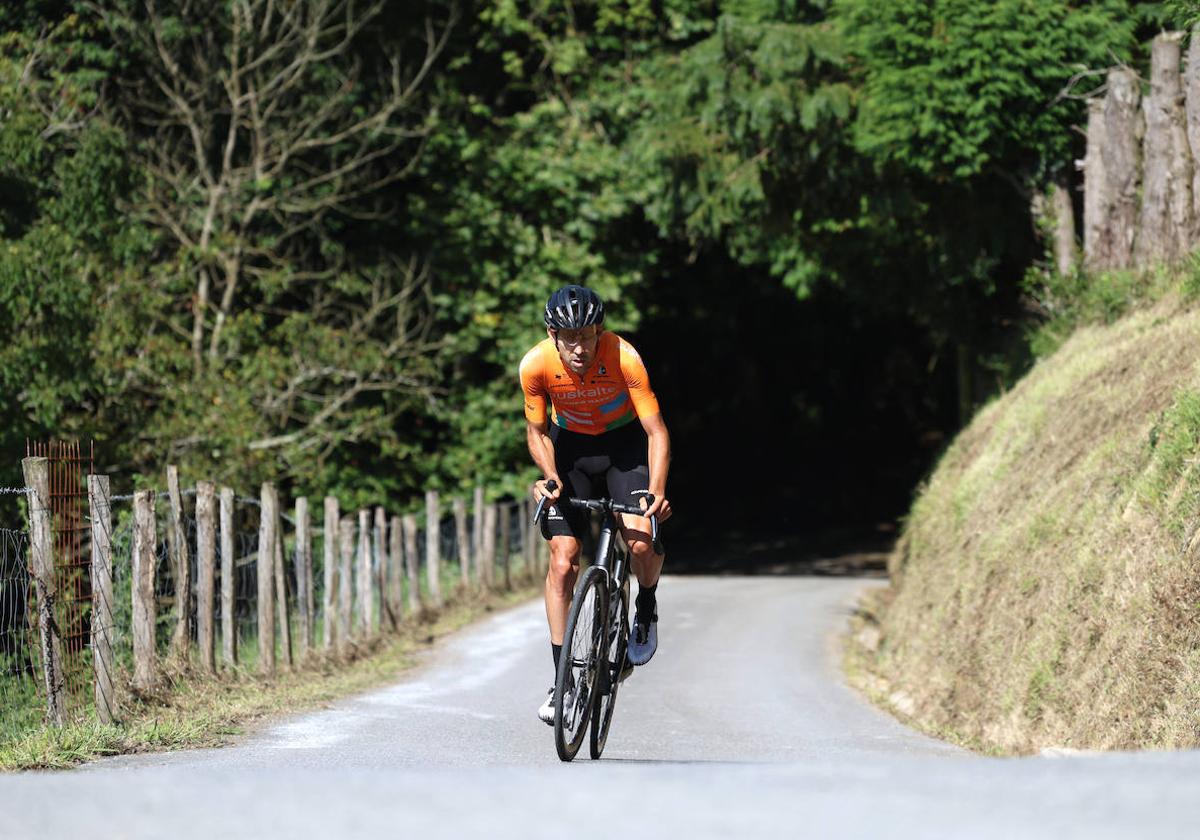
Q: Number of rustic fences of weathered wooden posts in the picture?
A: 1